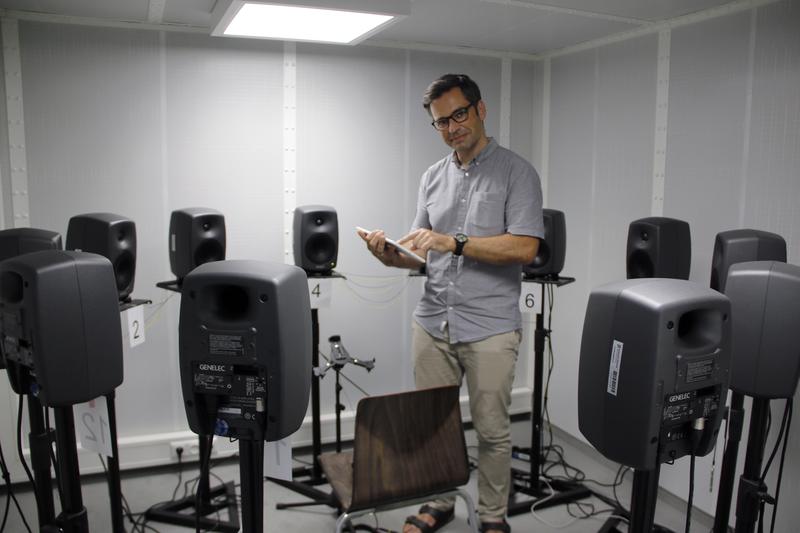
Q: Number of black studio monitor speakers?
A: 11